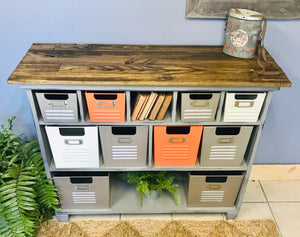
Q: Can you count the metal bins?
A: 10